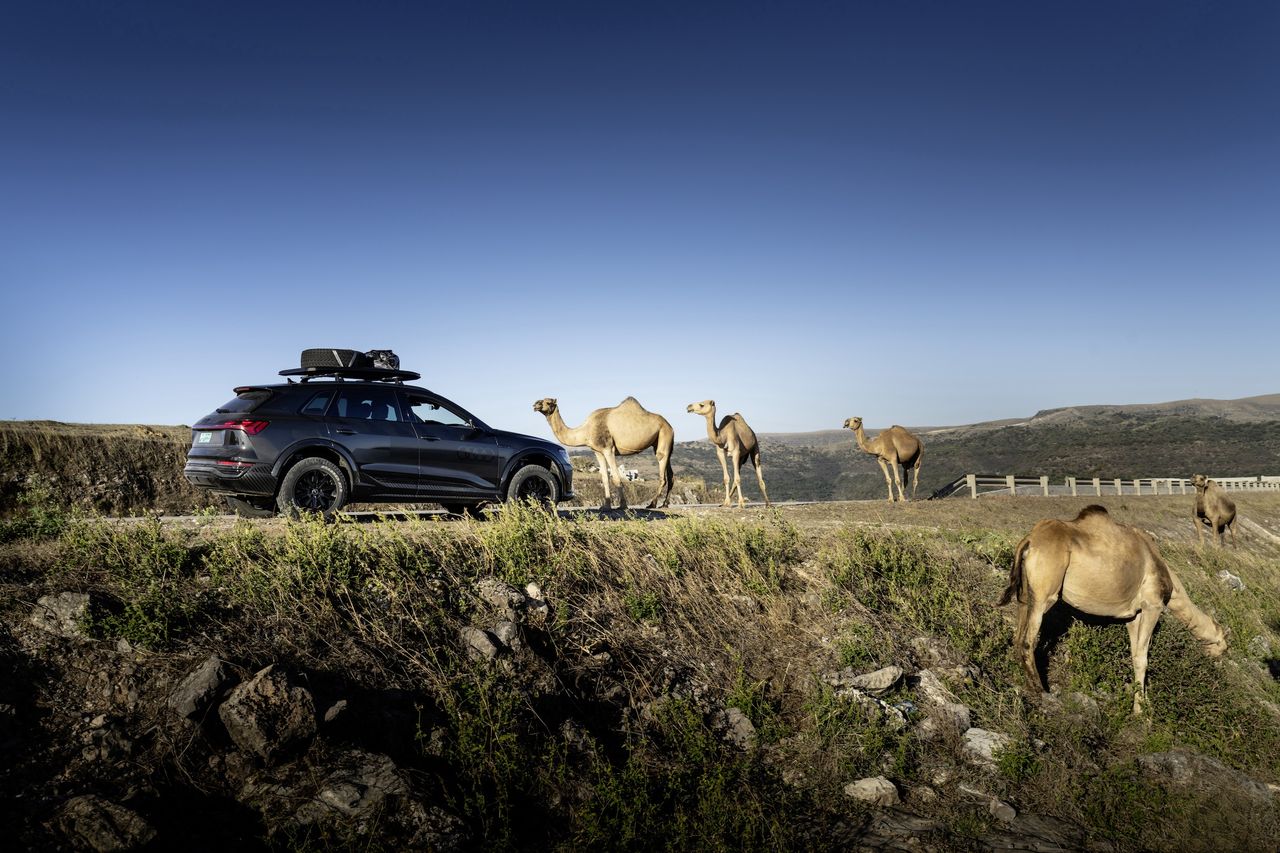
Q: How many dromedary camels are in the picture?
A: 5